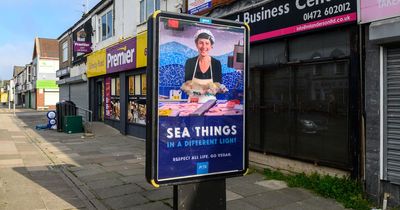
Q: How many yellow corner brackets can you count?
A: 4